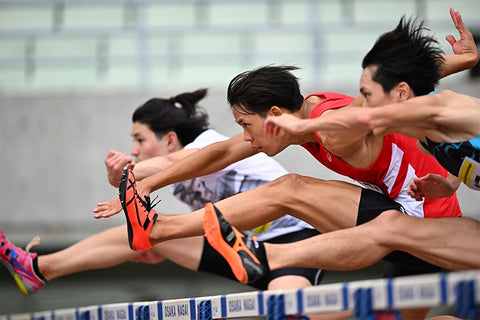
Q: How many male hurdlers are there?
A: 3